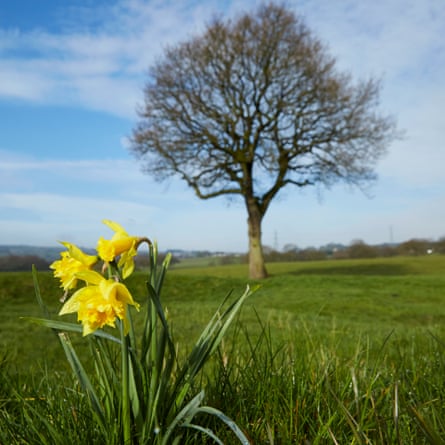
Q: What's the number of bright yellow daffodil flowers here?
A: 3